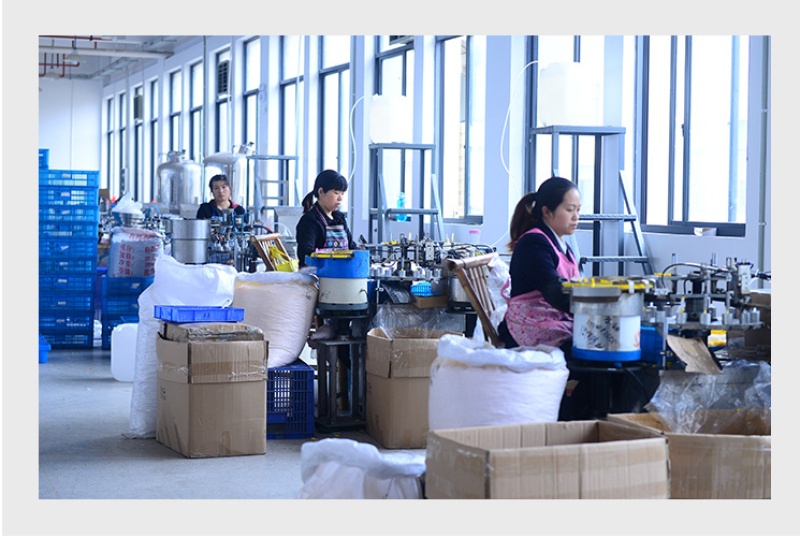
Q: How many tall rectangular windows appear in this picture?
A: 14